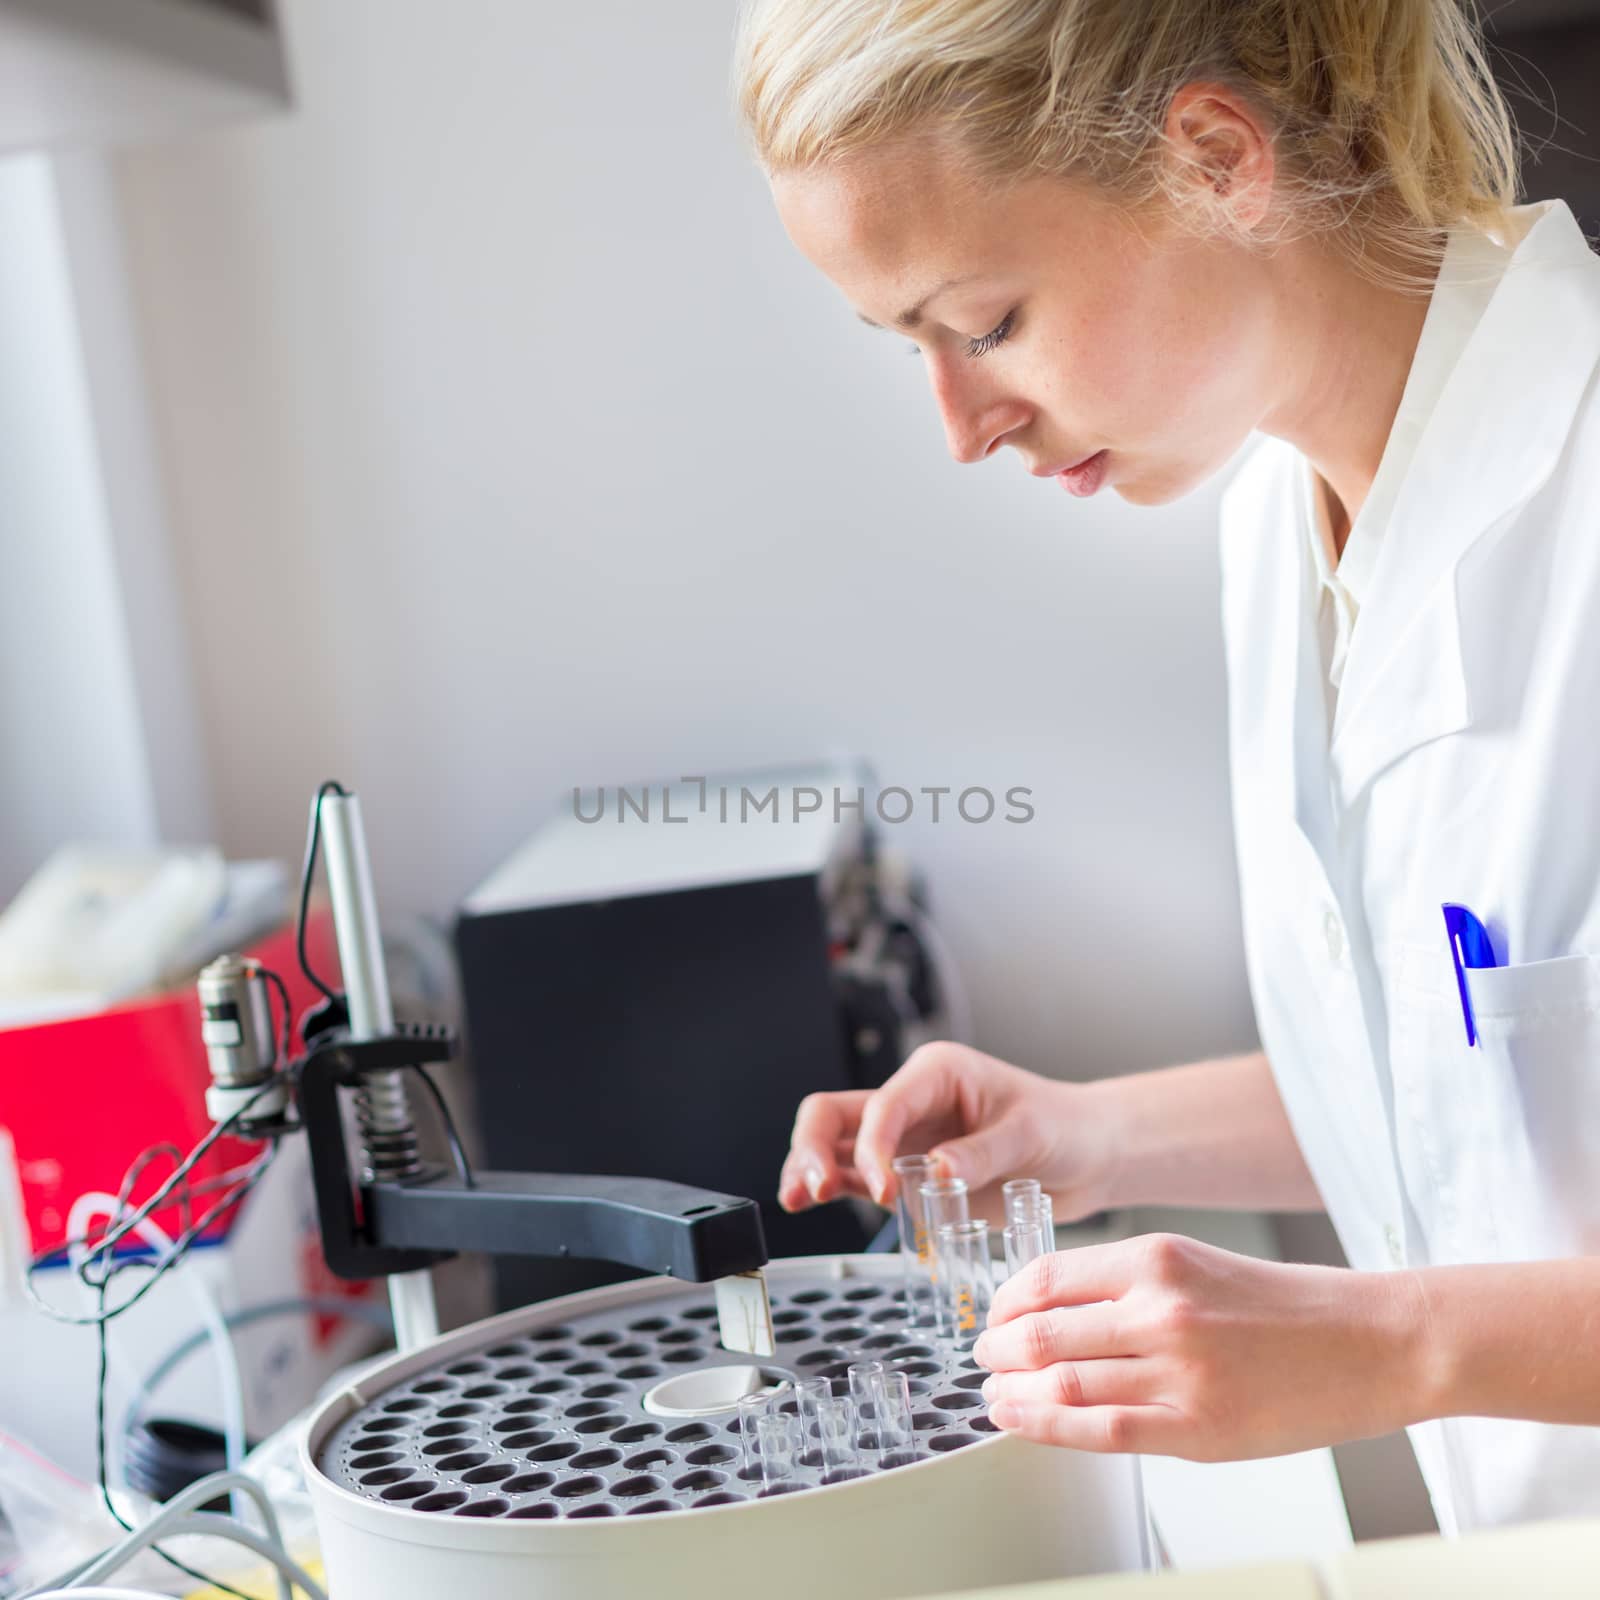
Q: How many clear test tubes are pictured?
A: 12